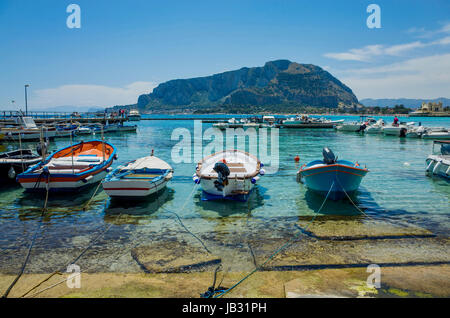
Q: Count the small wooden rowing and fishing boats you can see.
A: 4